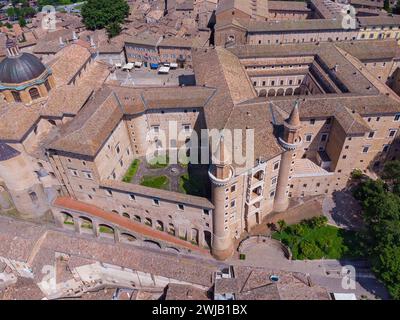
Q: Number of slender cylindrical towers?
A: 2